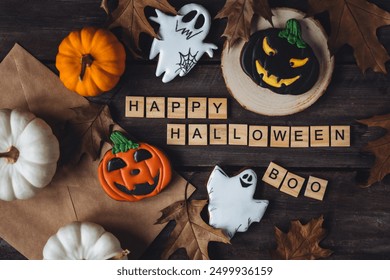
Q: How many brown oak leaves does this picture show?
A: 7